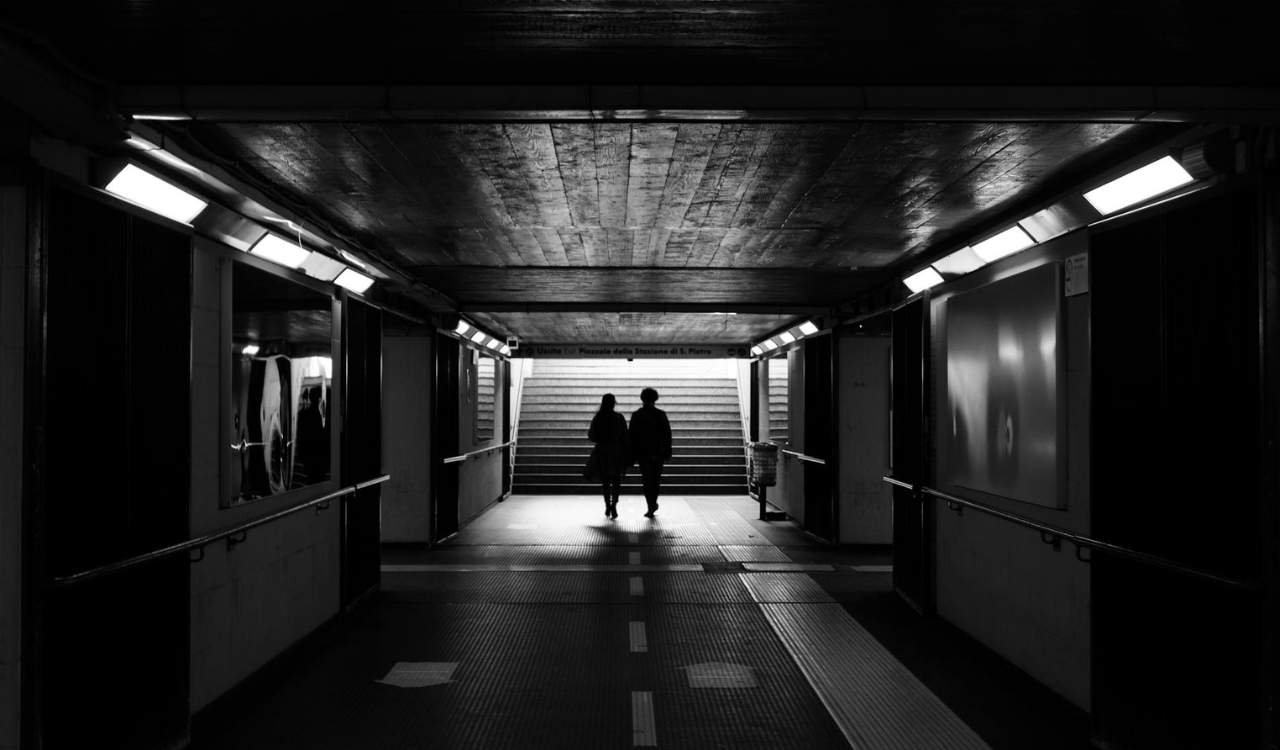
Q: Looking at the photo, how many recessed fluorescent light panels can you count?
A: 14